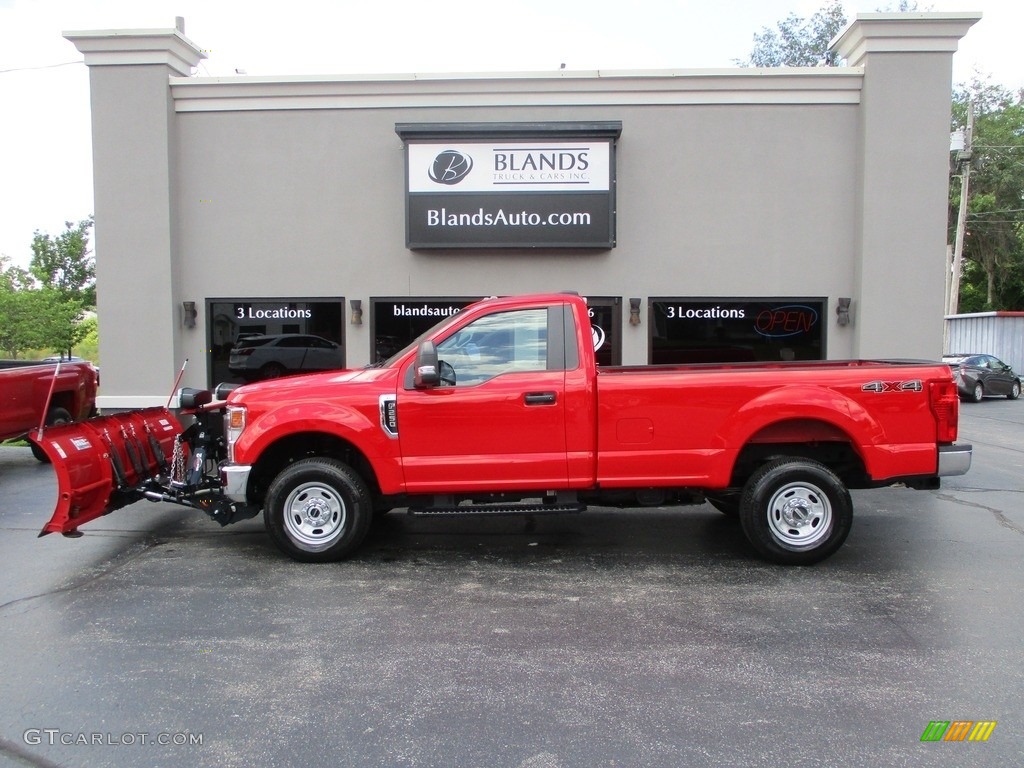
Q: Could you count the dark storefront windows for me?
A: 3